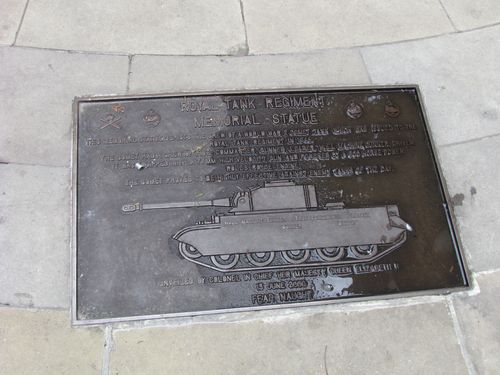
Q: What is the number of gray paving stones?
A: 12